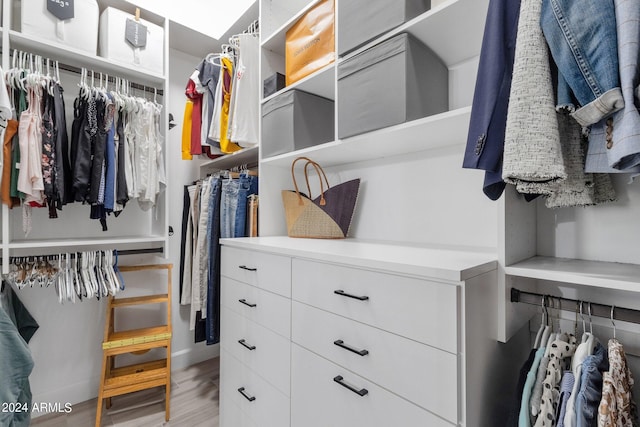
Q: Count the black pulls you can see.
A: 7